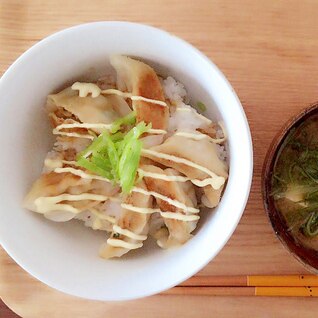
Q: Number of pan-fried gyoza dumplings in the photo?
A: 6